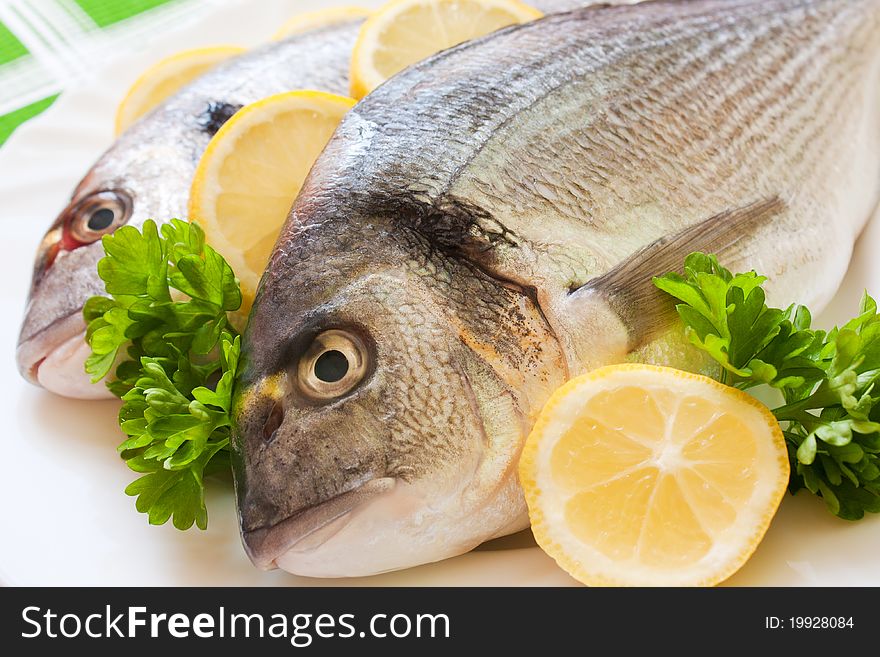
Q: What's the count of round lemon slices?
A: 5